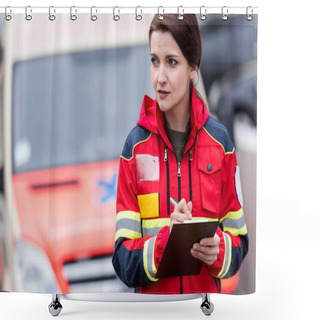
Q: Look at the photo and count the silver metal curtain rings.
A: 12